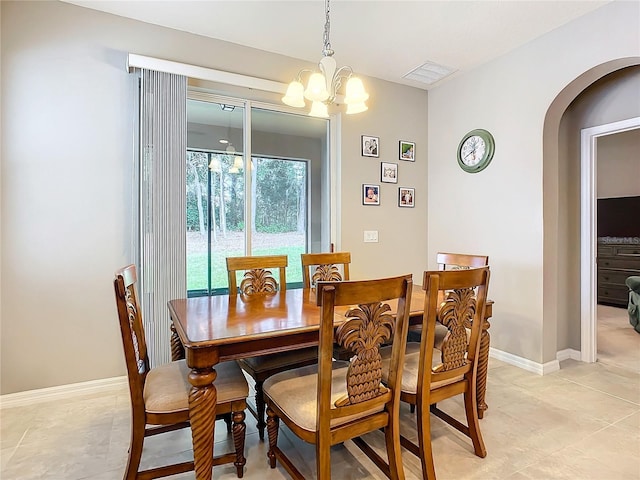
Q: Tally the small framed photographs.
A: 5